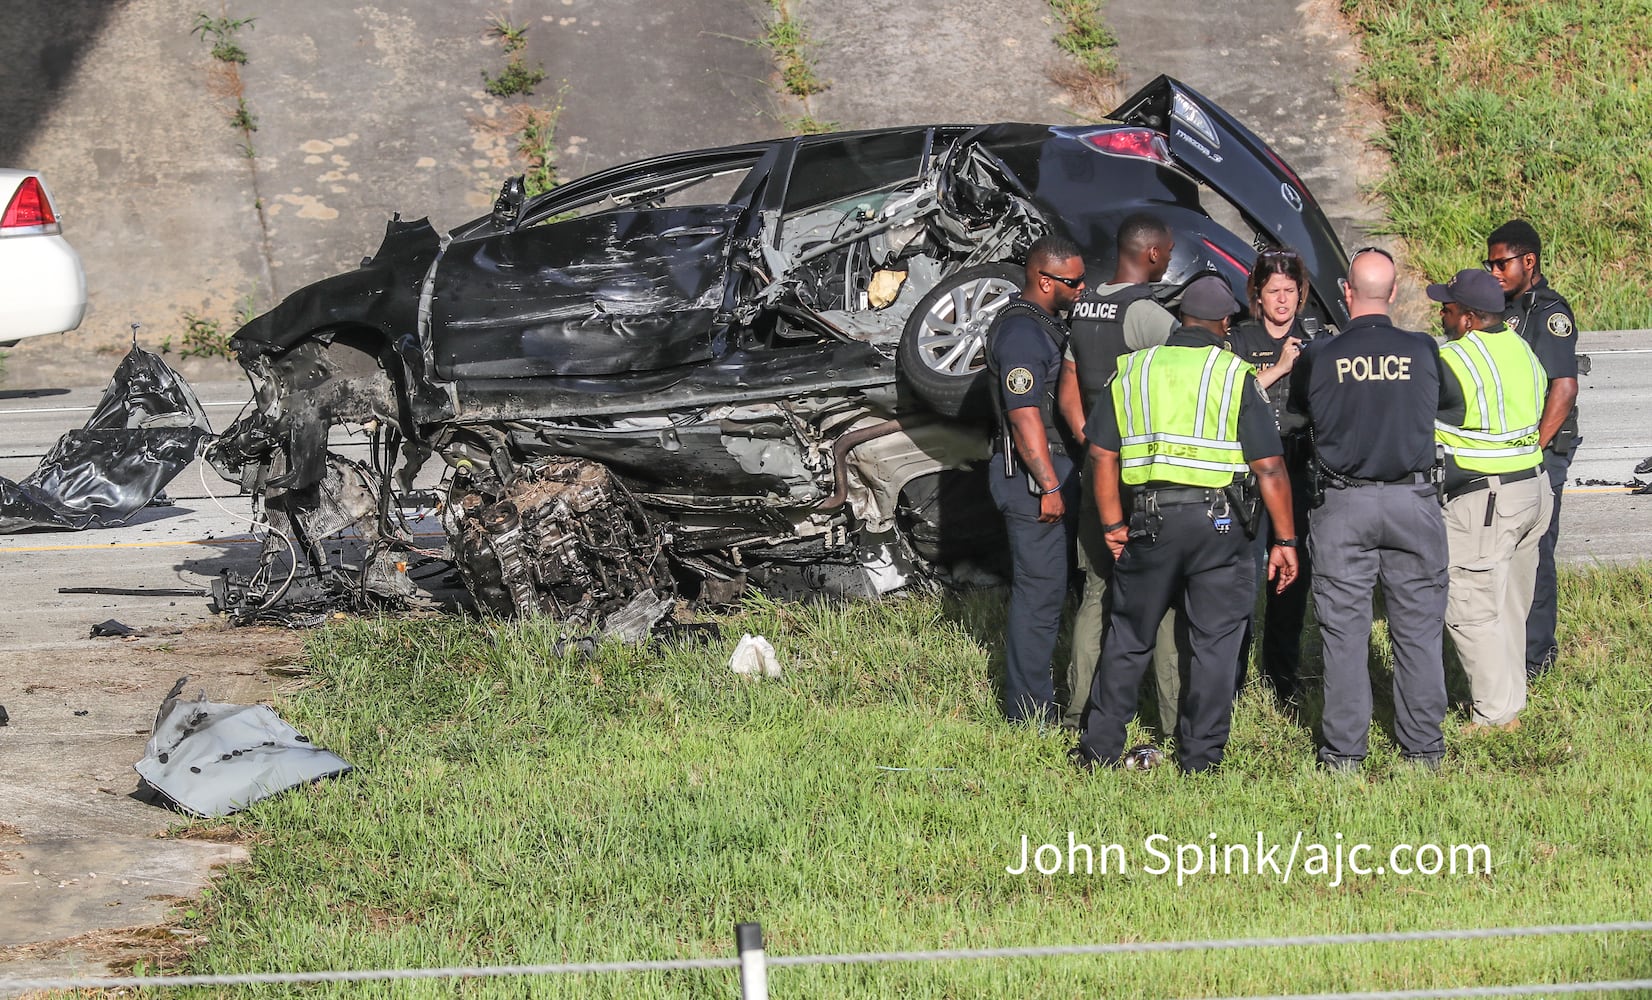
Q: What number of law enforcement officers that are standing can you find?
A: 7